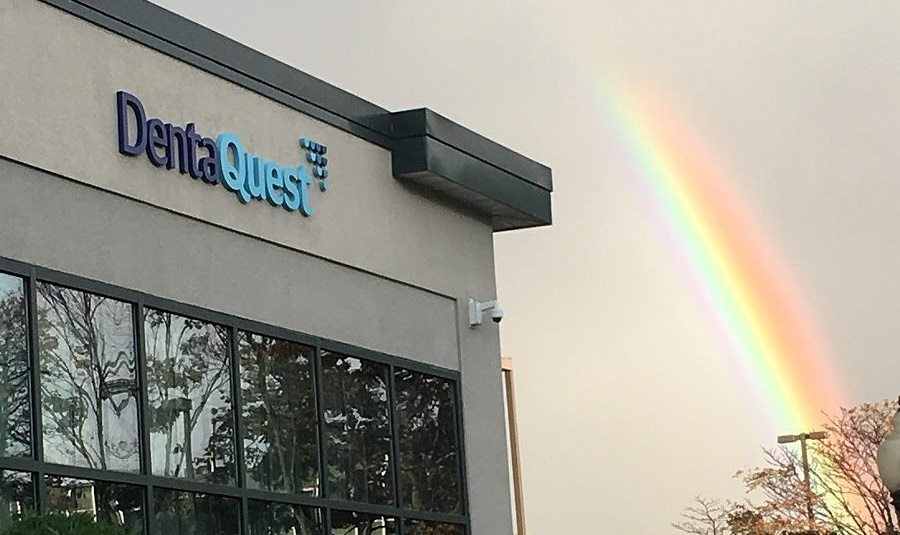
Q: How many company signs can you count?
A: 1